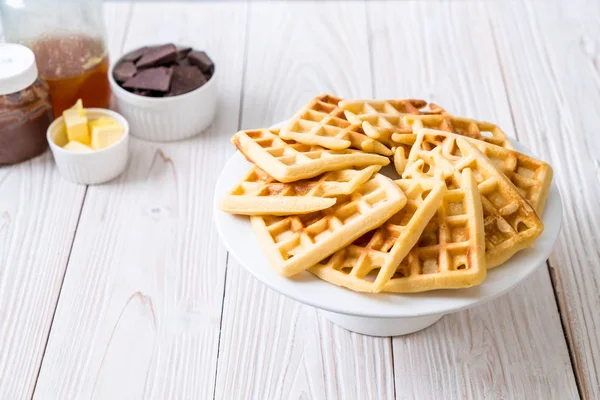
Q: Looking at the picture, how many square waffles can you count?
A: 10